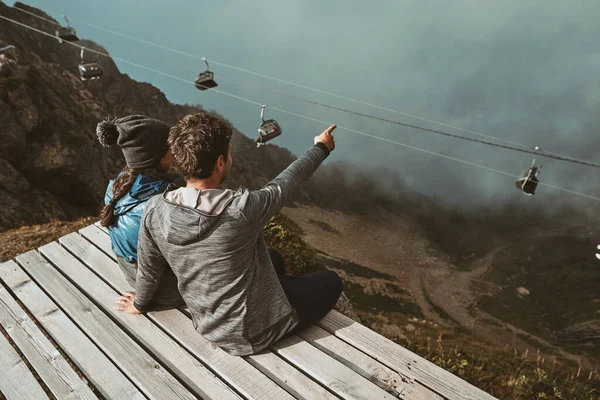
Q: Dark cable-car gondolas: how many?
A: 5